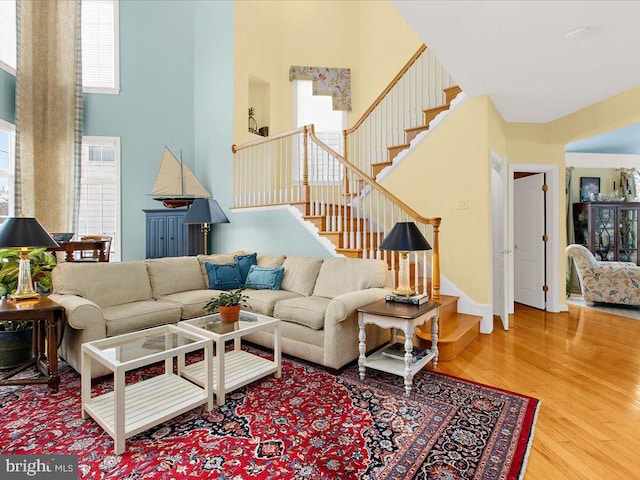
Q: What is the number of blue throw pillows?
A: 3